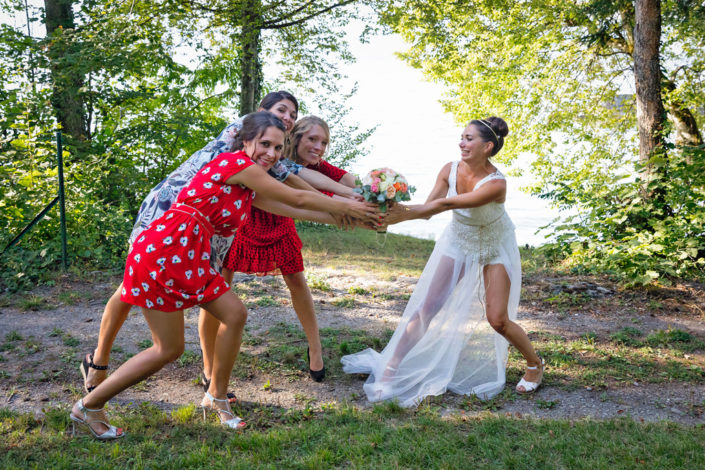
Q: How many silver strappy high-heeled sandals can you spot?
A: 2